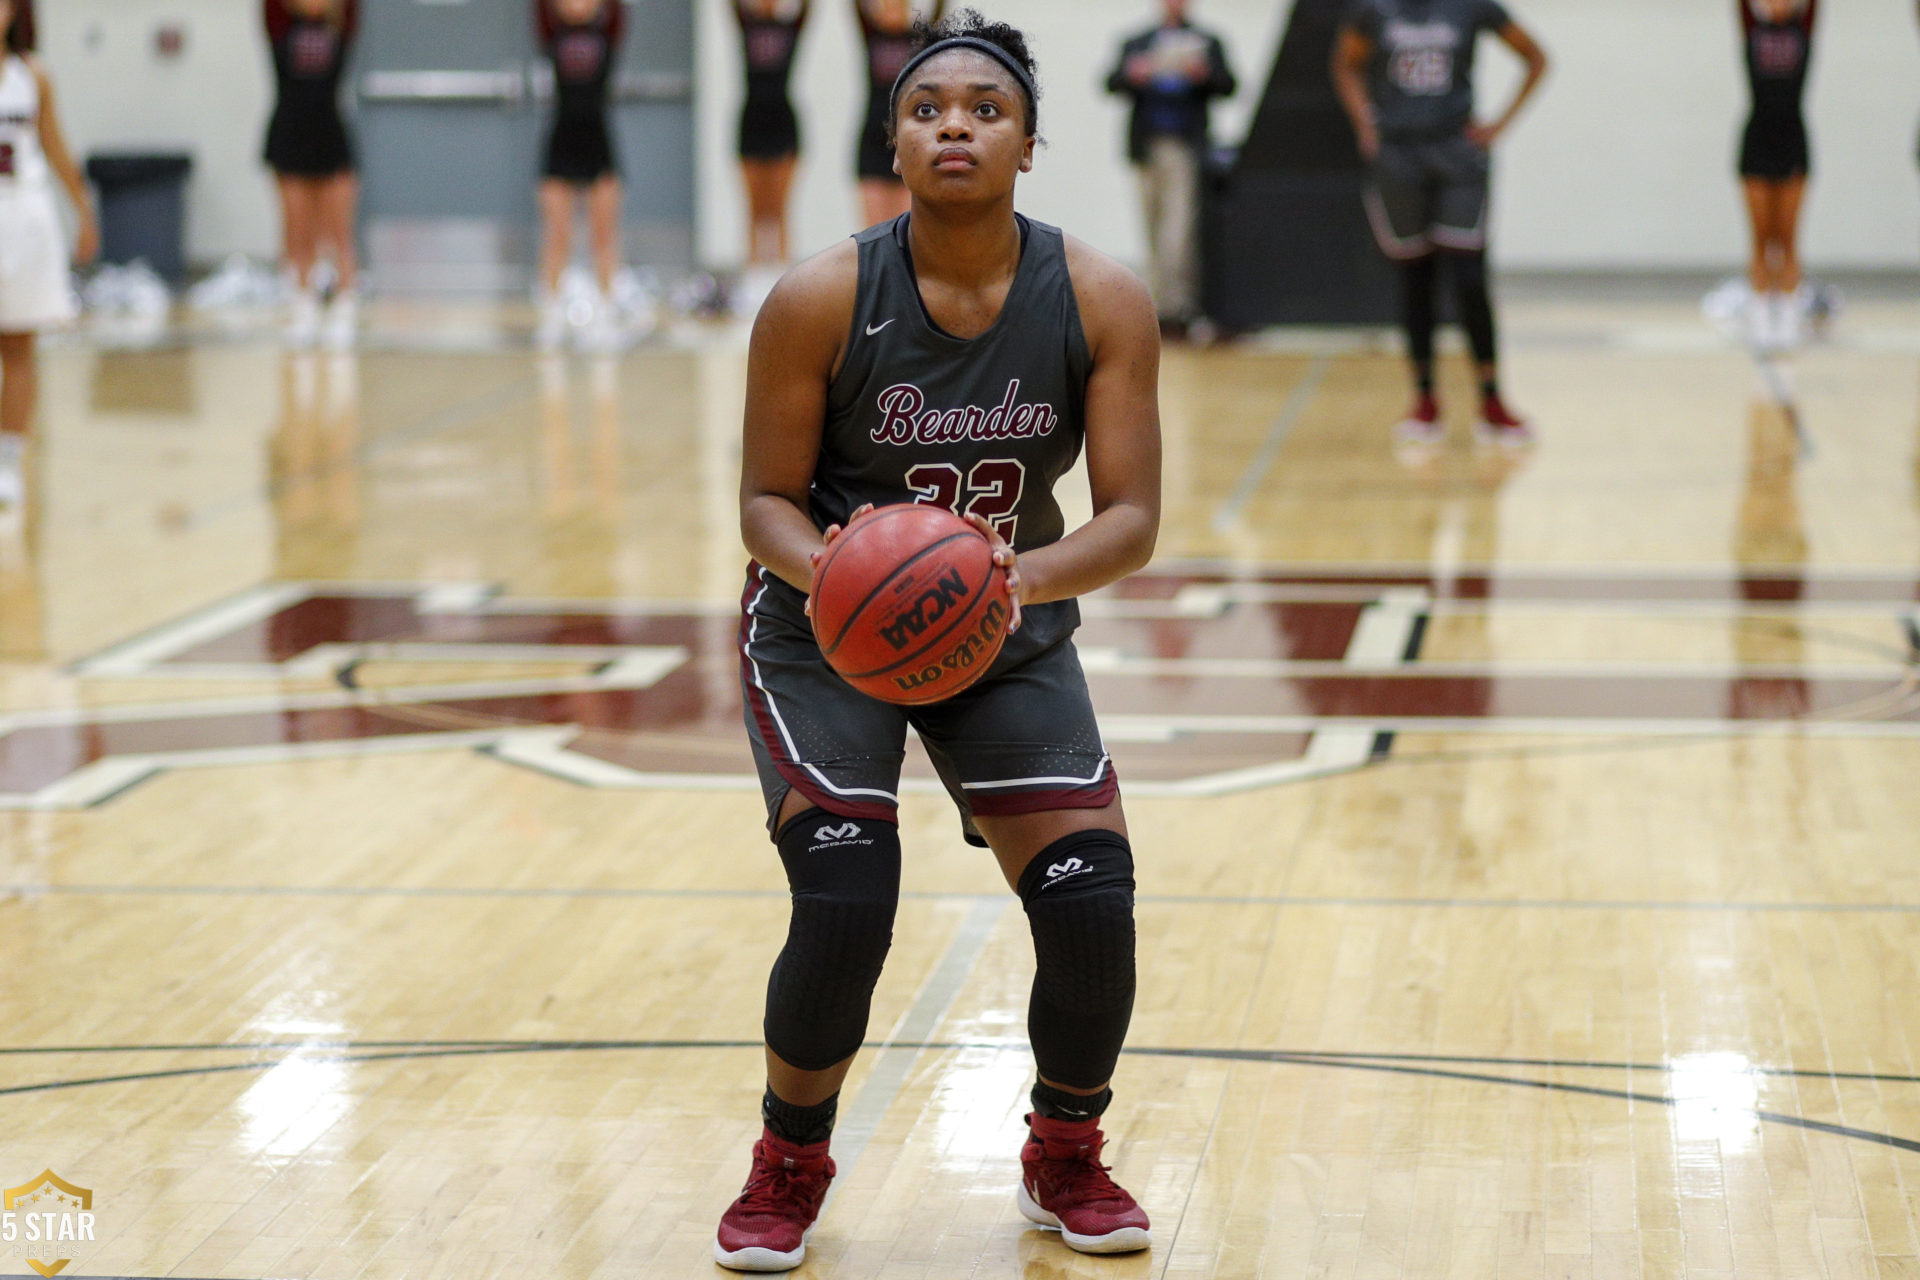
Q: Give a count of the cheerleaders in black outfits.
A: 5